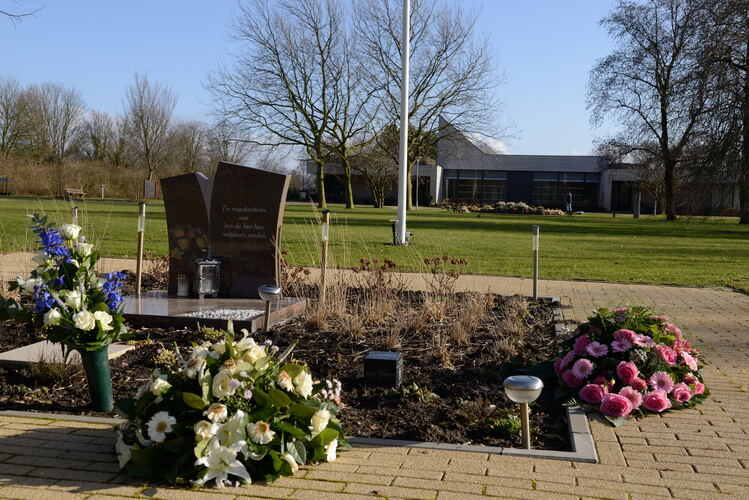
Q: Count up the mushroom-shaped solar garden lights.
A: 2